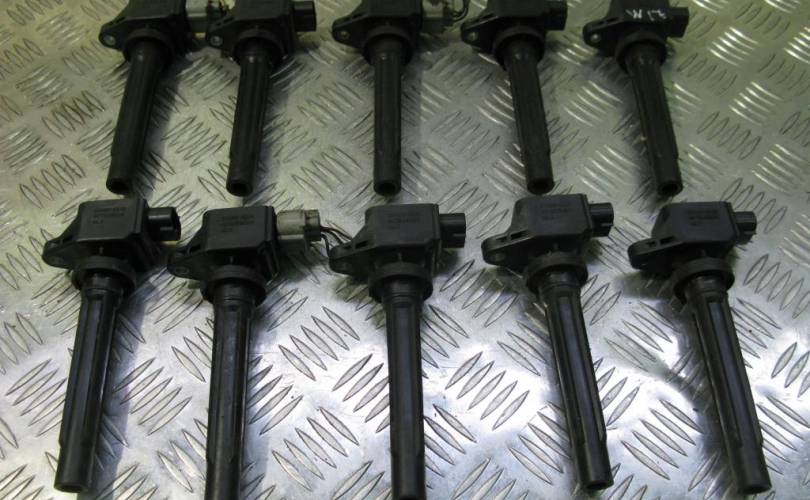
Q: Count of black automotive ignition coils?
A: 10